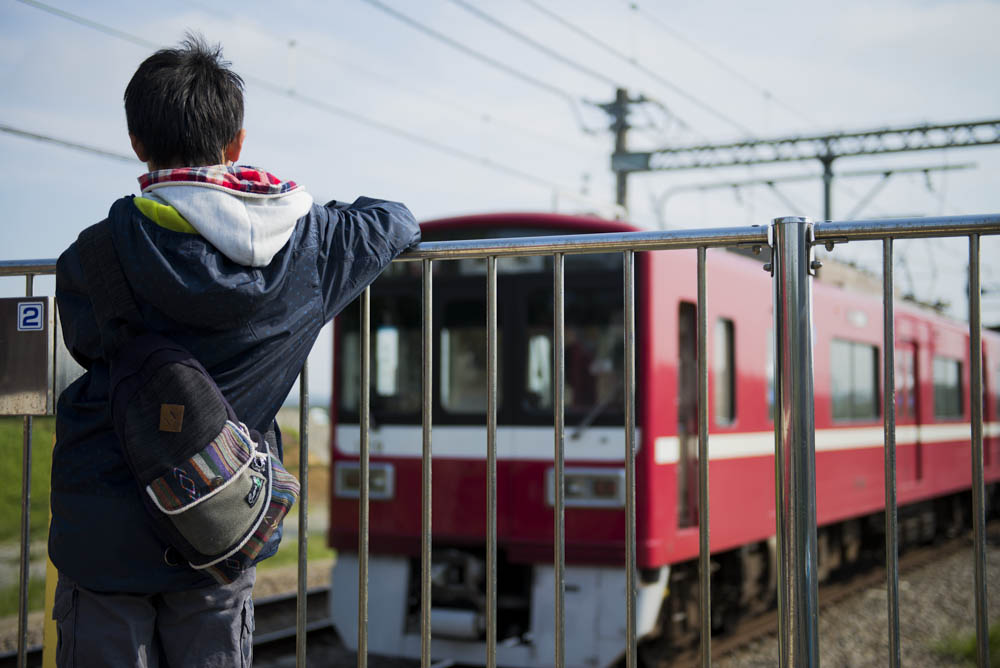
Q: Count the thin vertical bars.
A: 10